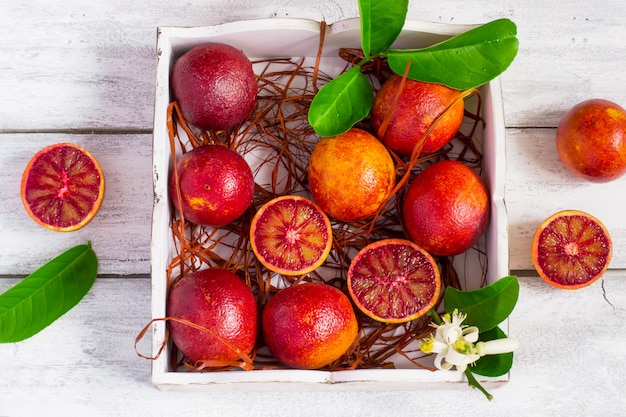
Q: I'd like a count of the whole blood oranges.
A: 8